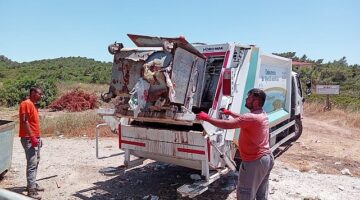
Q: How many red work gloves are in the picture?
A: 3